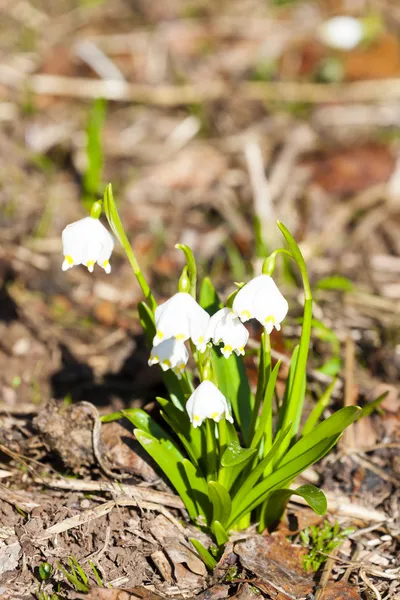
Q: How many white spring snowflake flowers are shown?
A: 6